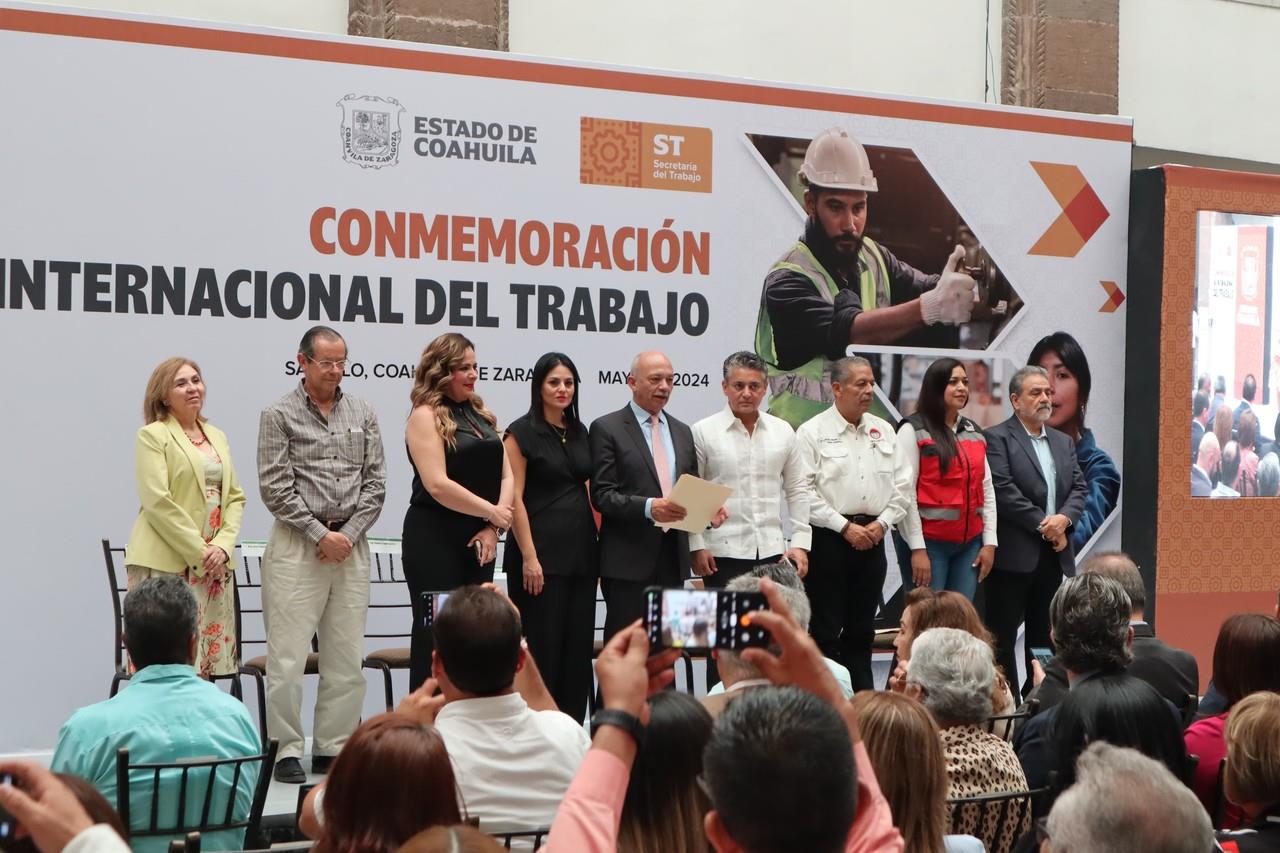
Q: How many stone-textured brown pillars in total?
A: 2